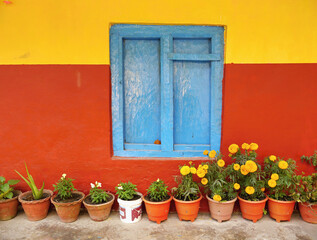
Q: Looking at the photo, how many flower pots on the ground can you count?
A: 11